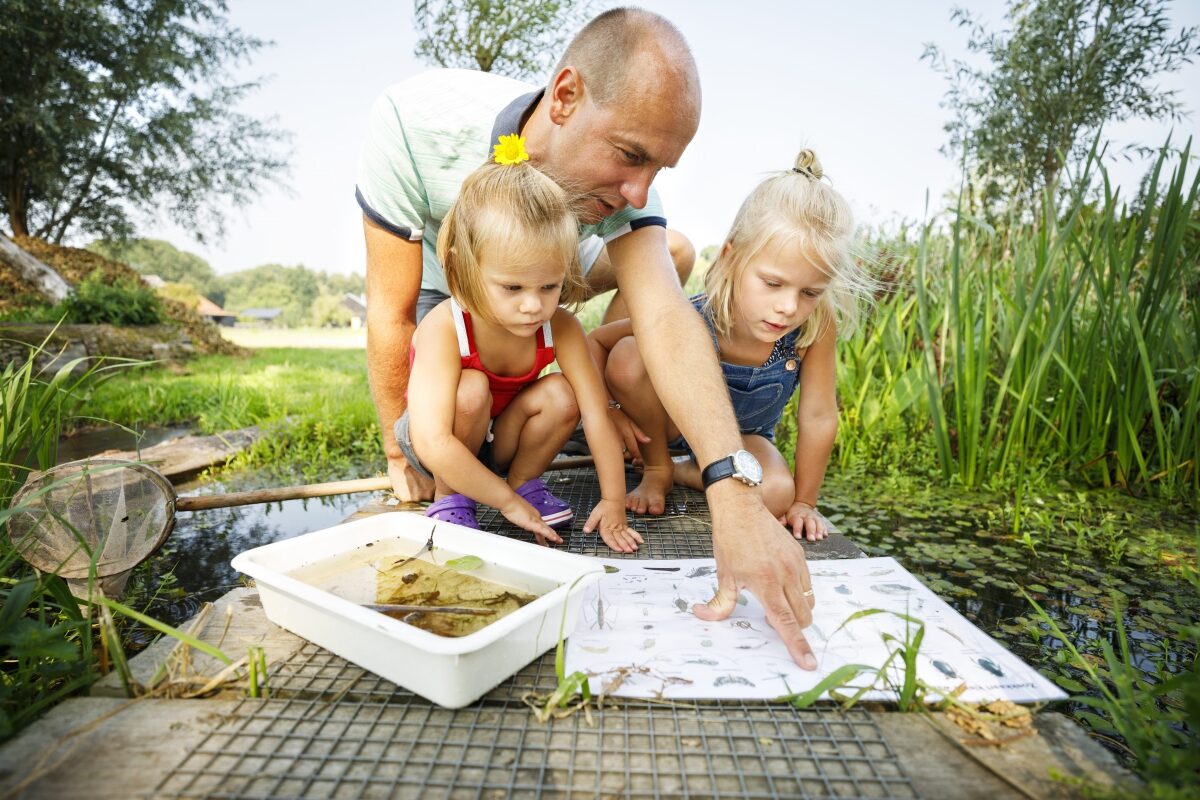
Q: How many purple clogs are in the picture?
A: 2